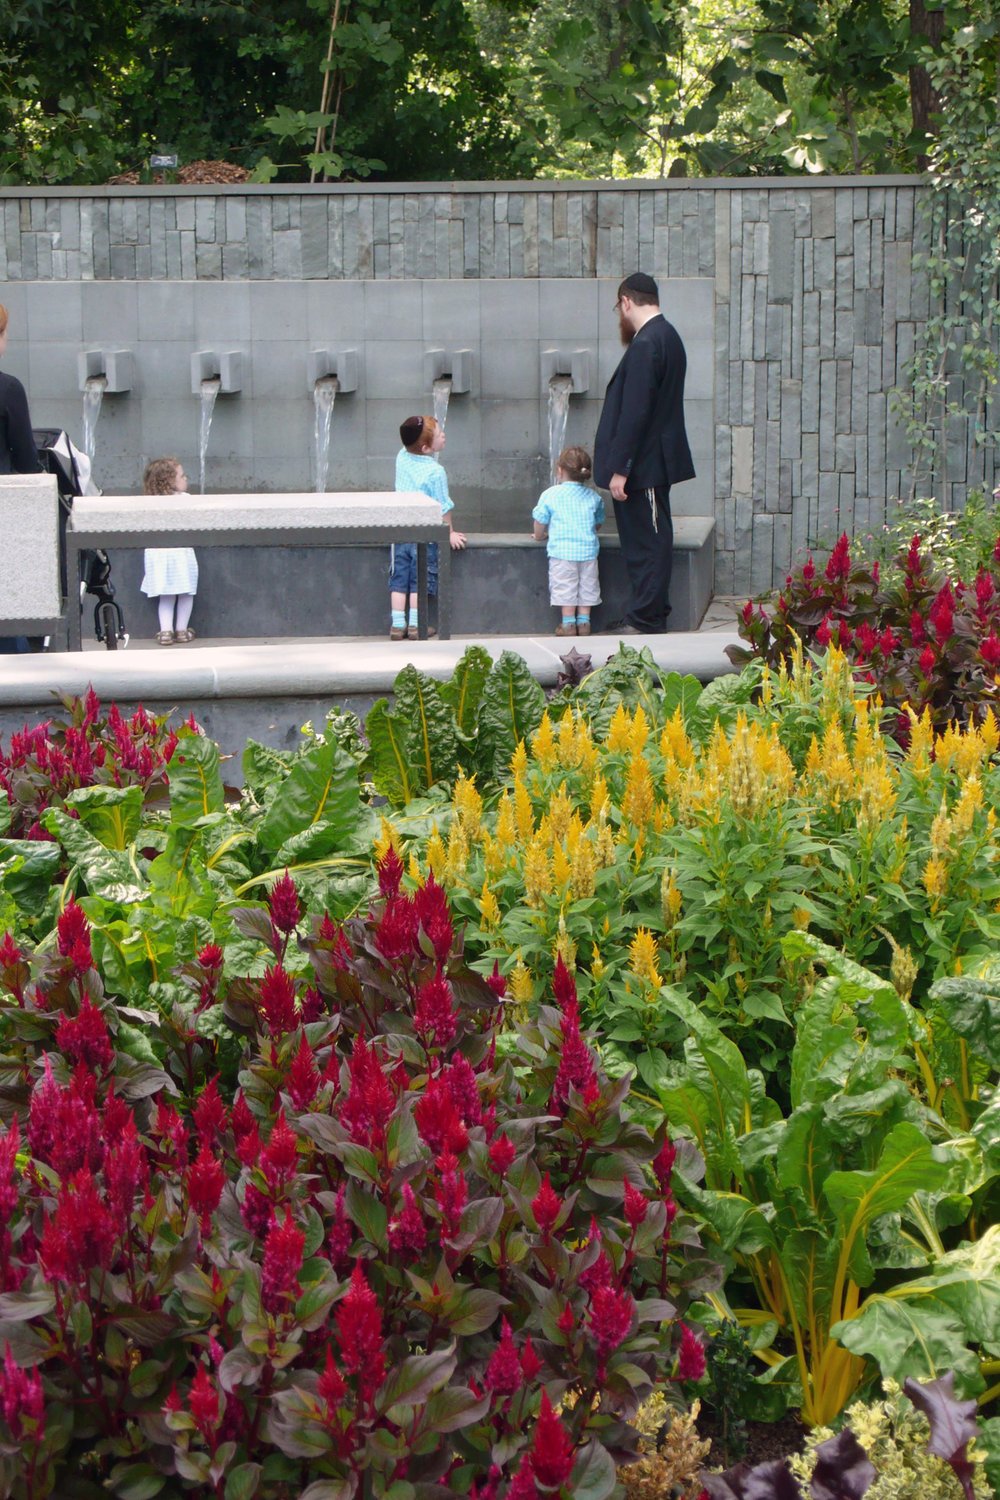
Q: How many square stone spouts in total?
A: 5